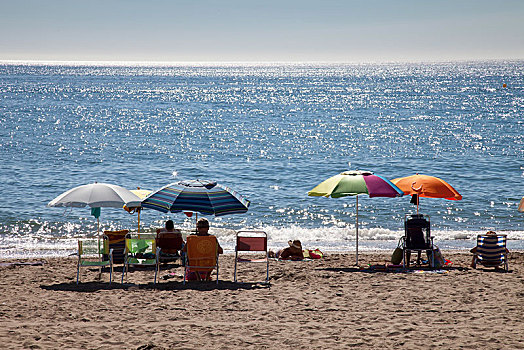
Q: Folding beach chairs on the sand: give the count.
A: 8